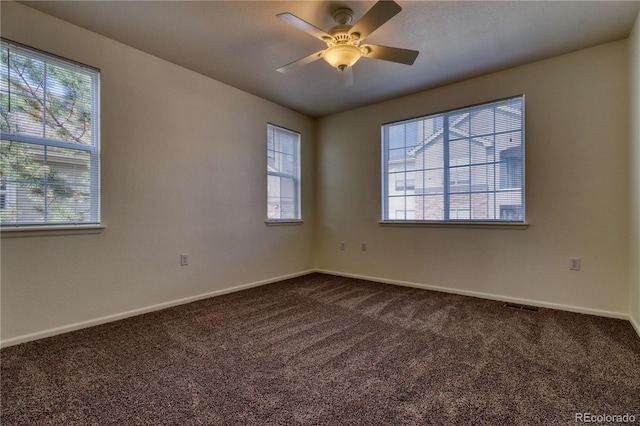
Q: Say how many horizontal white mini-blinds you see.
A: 3